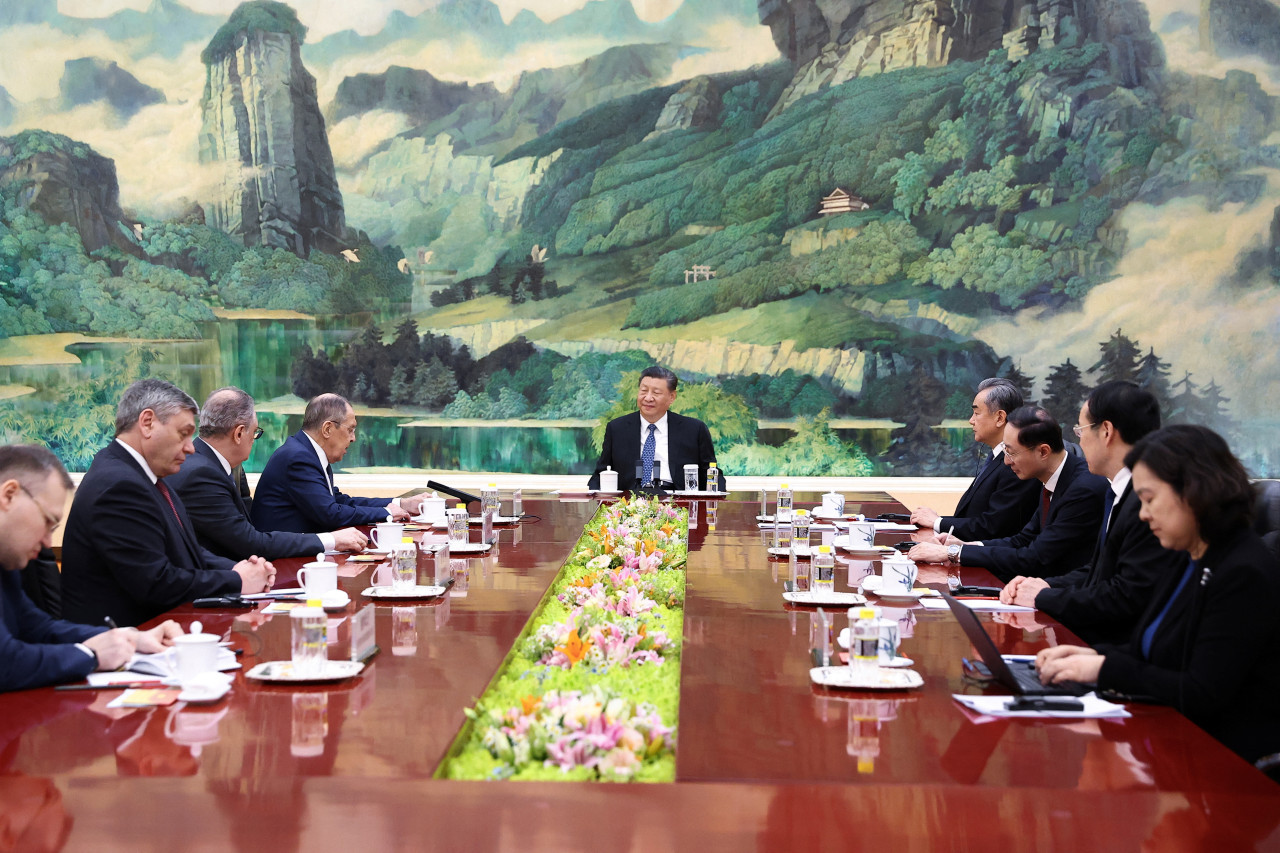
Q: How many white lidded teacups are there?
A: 9